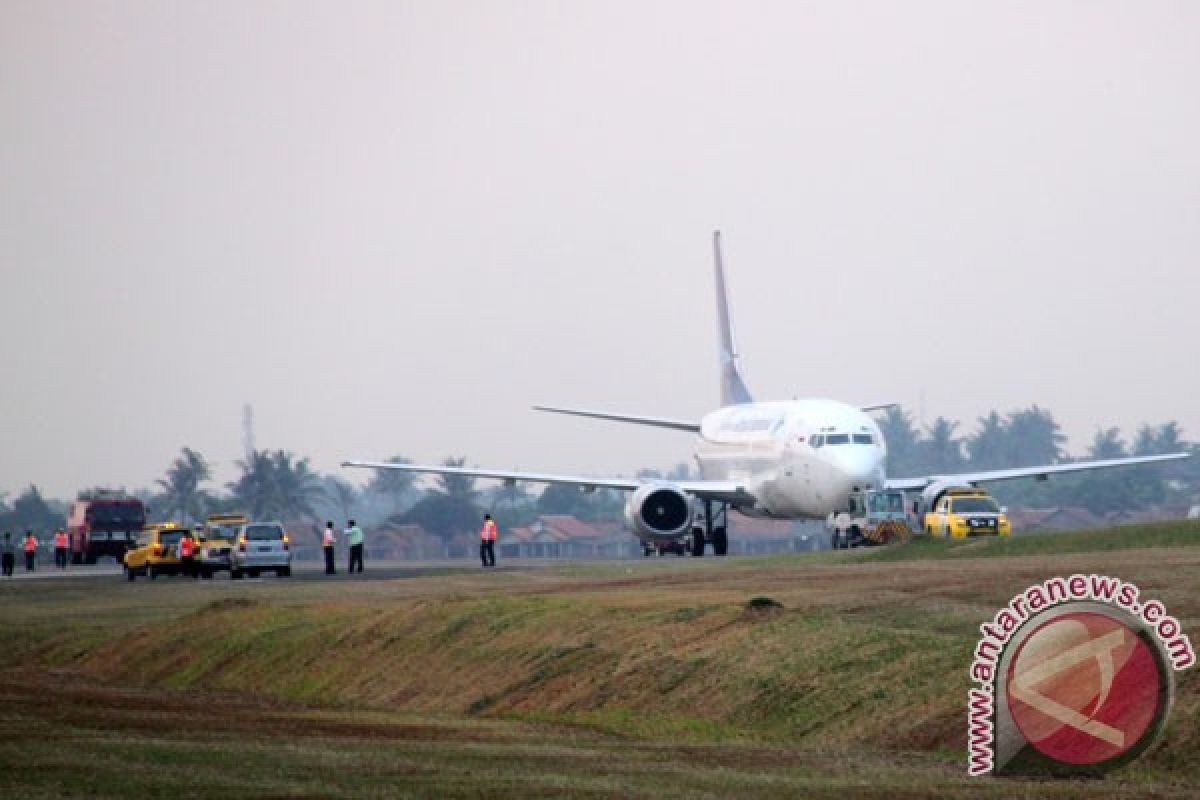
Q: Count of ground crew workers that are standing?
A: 7